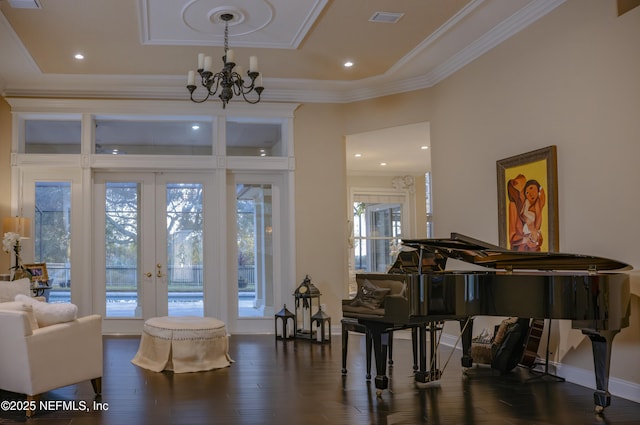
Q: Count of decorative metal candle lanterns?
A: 3